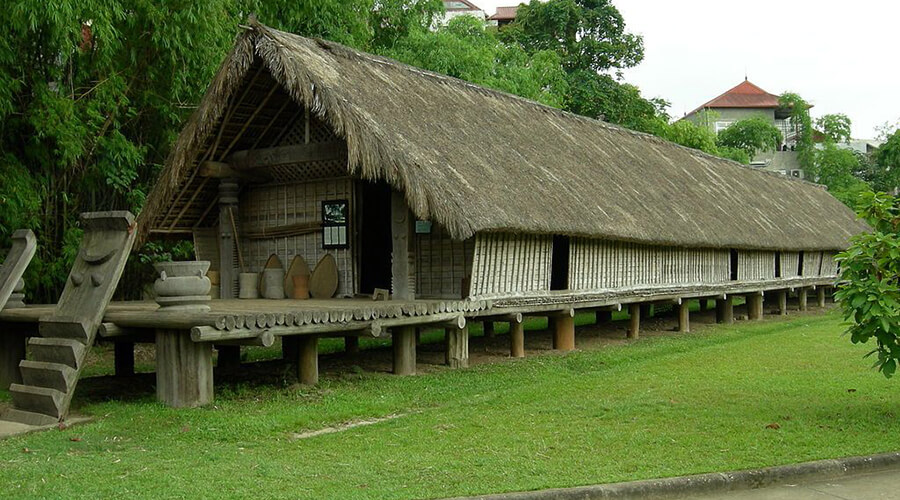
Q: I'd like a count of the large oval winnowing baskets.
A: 3